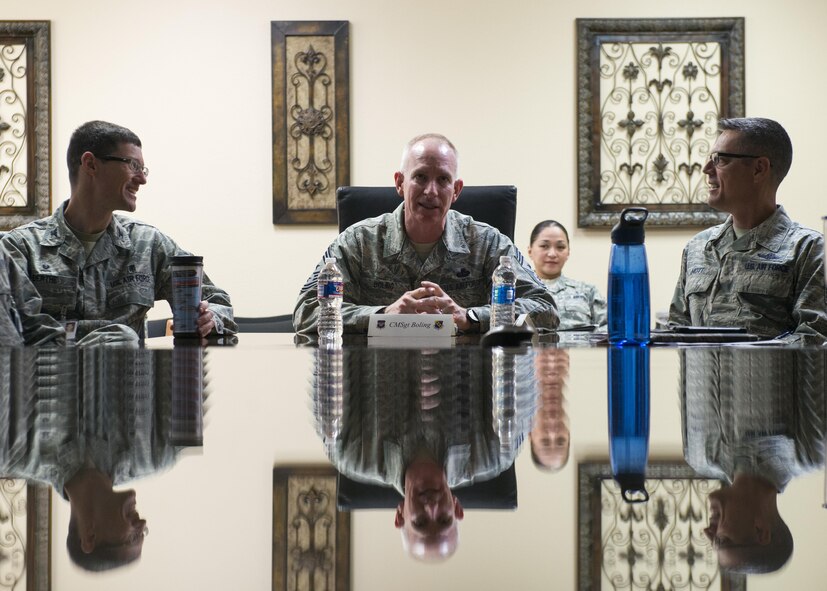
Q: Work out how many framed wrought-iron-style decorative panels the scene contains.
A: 3